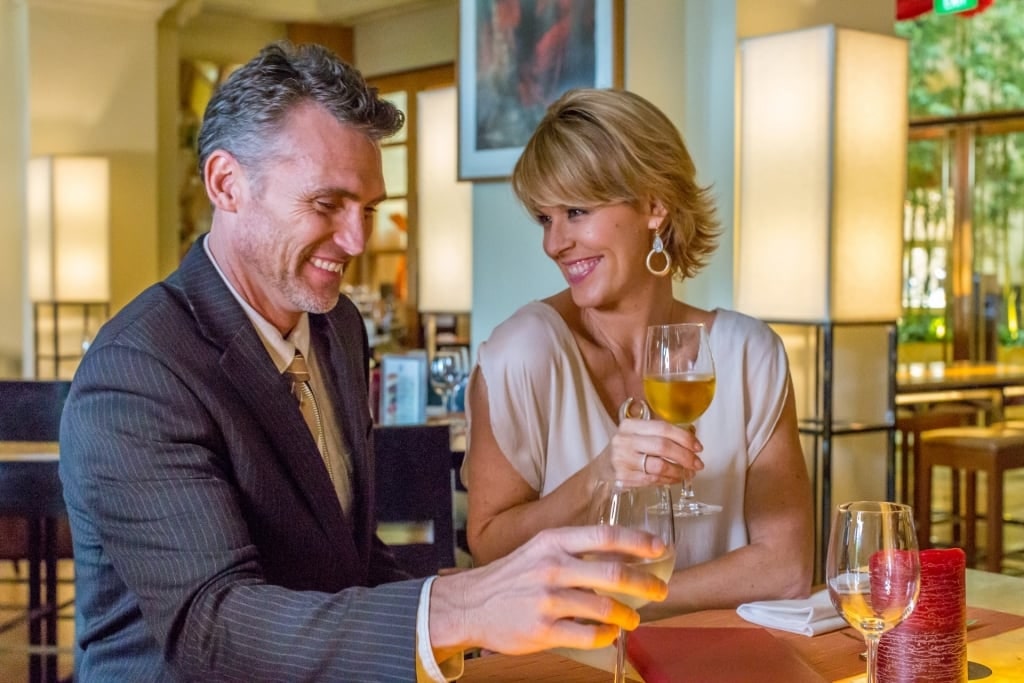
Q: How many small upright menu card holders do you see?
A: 1